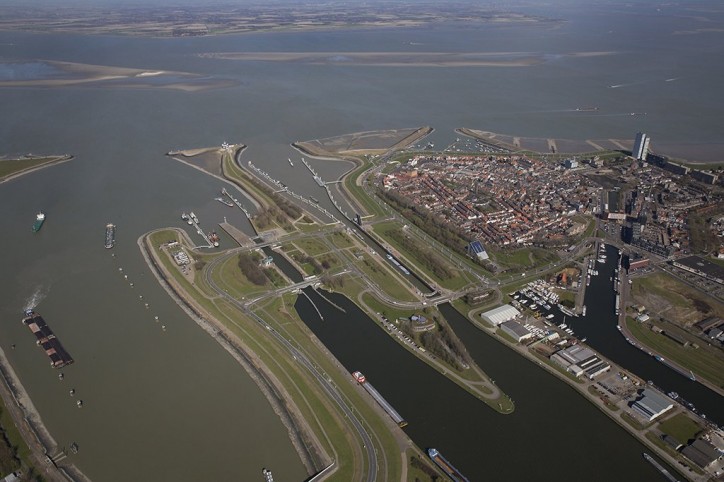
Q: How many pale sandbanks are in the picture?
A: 2